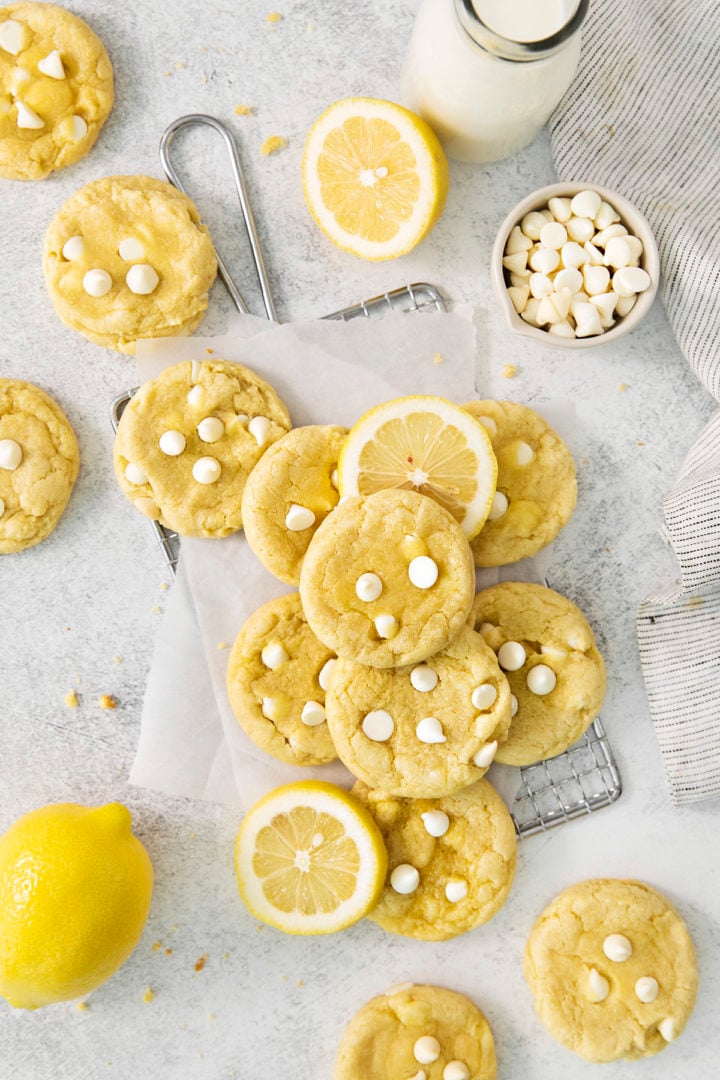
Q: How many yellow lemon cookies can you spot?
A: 13